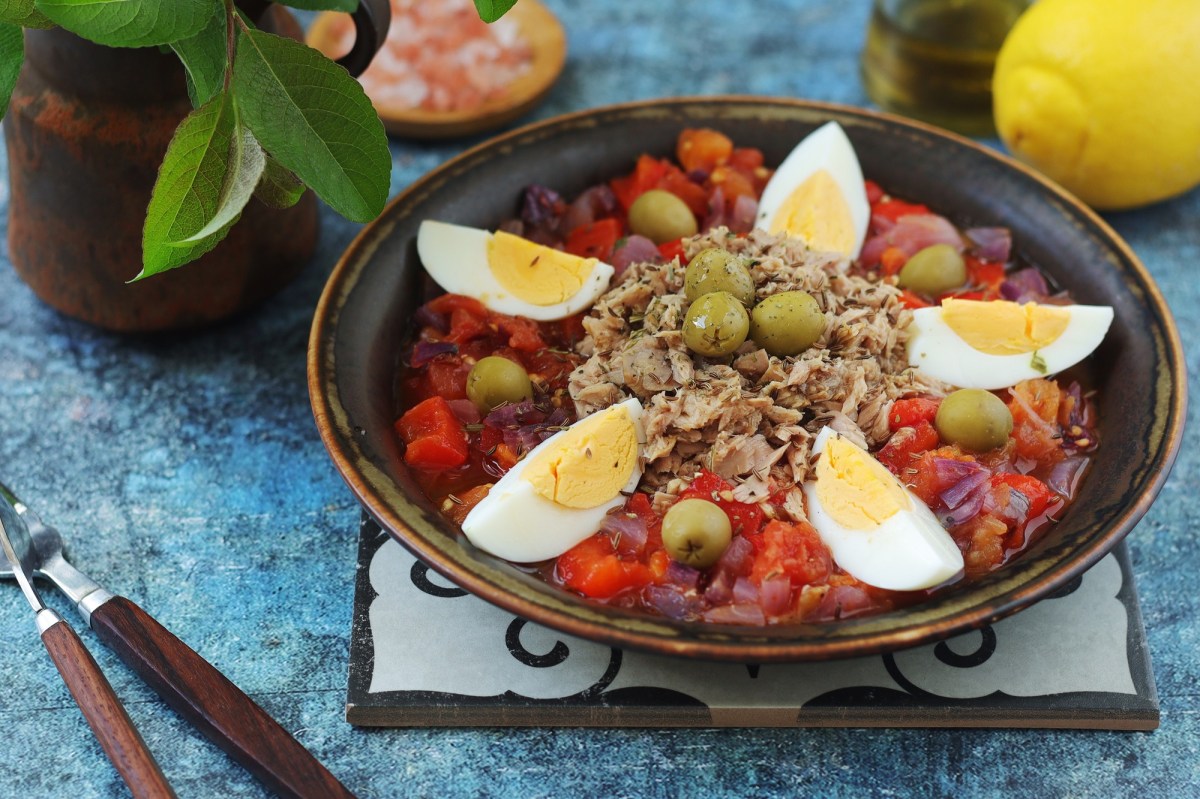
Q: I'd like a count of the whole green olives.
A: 8